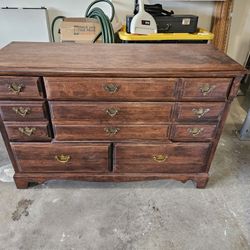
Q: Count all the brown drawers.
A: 11